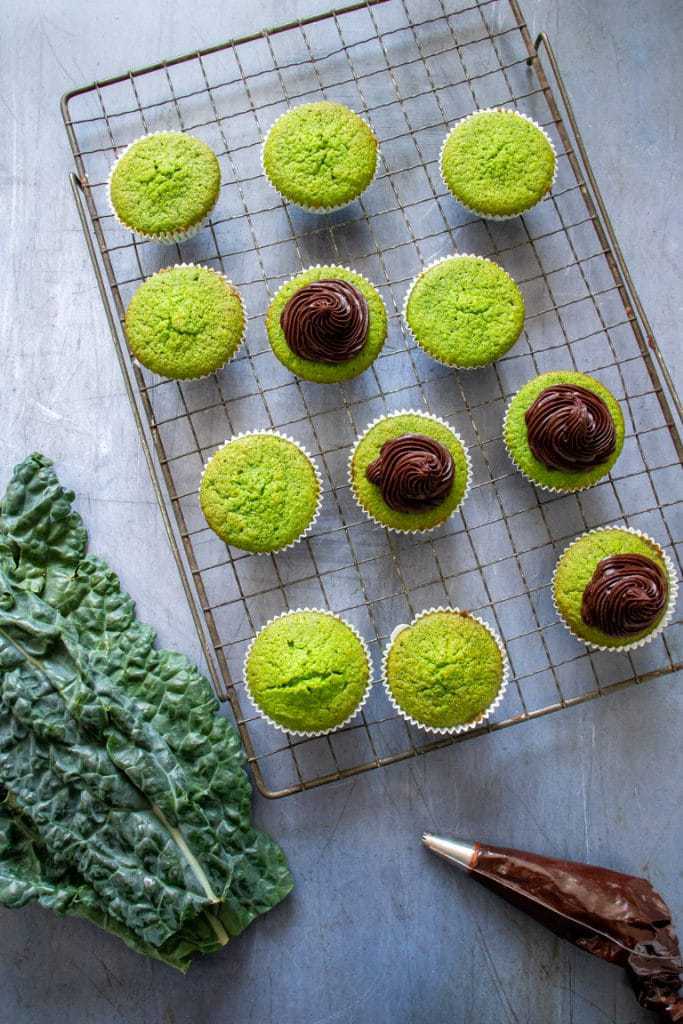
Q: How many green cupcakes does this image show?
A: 12